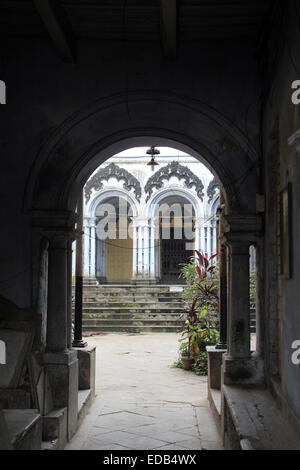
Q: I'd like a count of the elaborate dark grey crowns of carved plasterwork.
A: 3